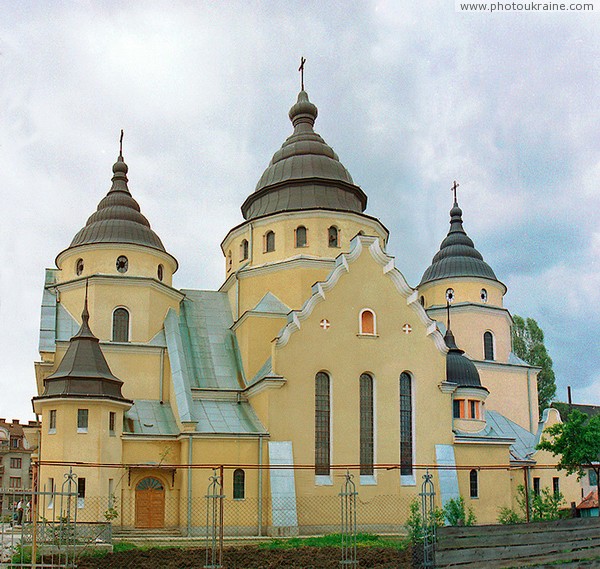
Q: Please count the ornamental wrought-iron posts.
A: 4